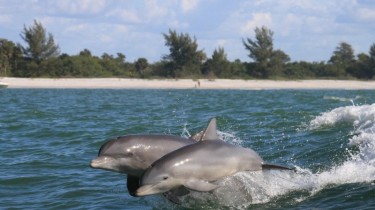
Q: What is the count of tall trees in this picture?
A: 3